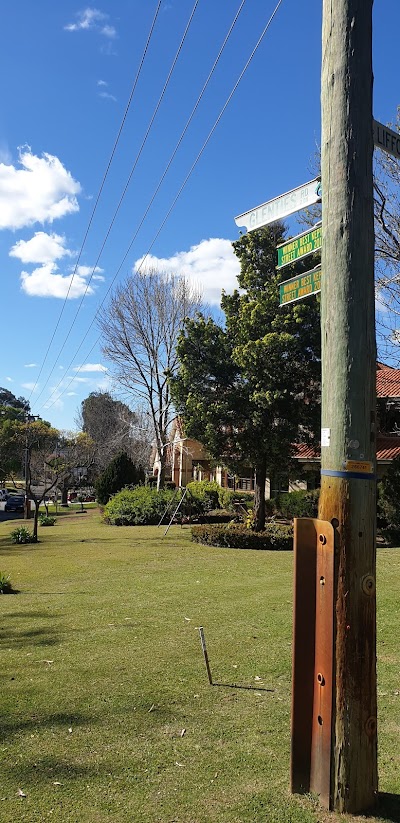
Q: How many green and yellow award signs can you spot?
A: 2